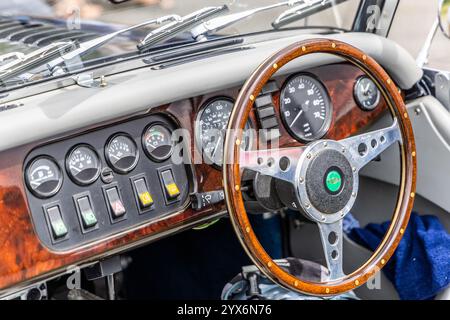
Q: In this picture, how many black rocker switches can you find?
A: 5